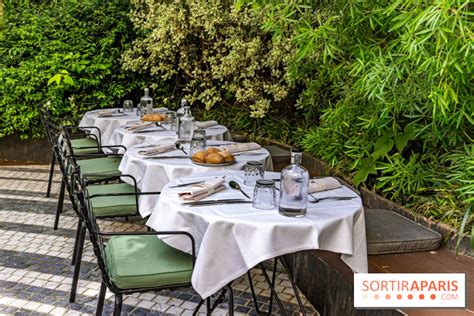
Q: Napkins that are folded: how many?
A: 8